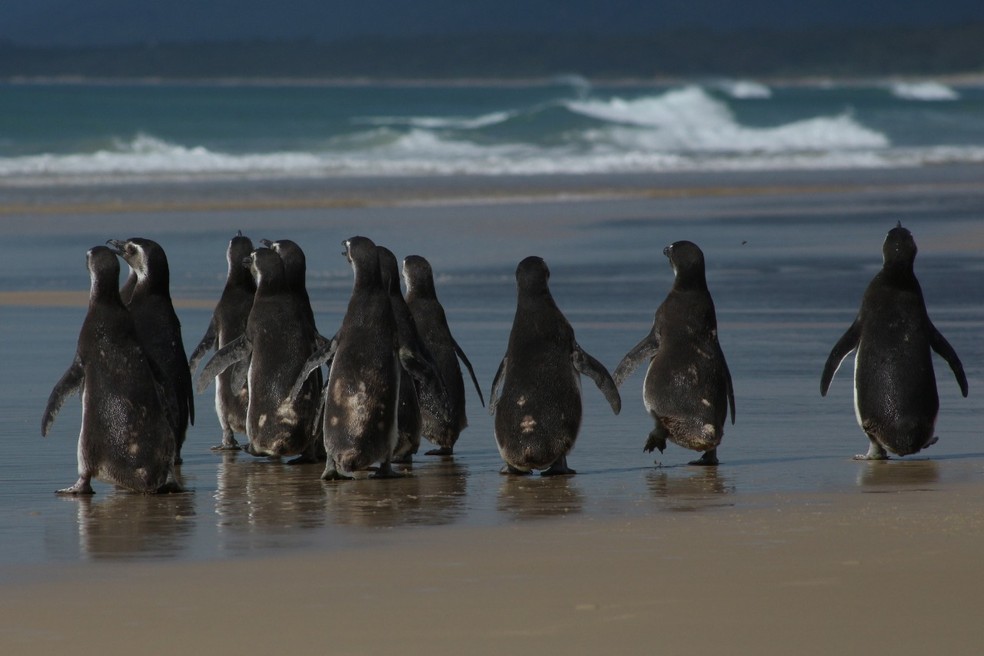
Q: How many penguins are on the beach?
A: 11